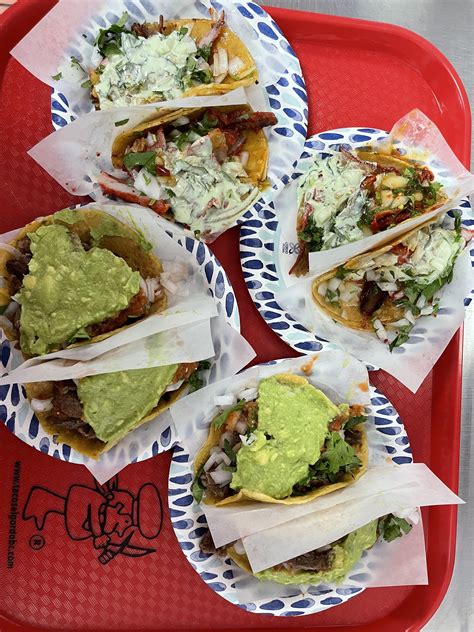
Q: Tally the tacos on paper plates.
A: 8